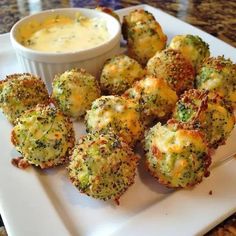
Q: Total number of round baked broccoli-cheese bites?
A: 14